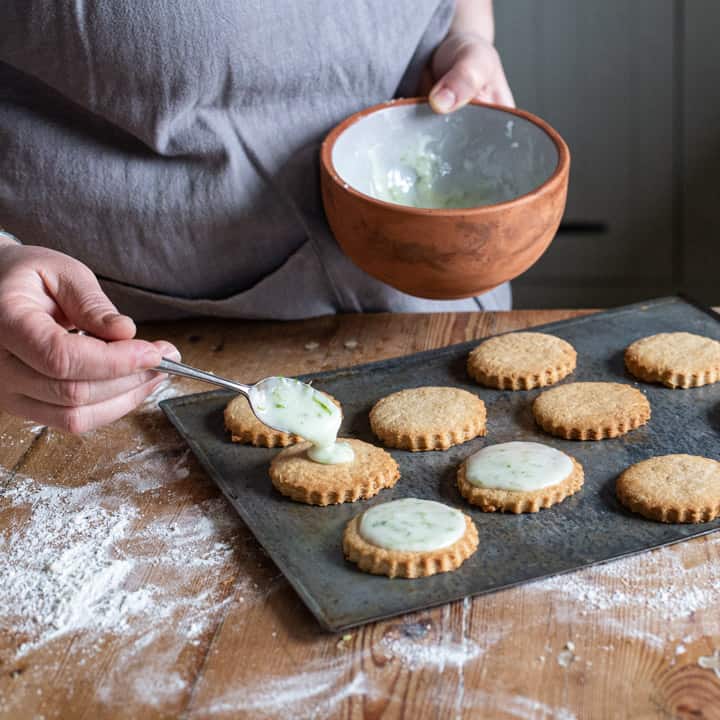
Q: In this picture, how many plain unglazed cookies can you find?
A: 6